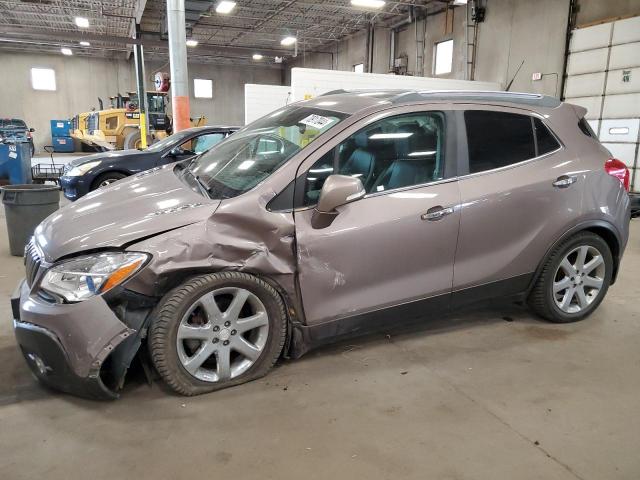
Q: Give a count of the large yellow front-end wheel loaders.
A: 2